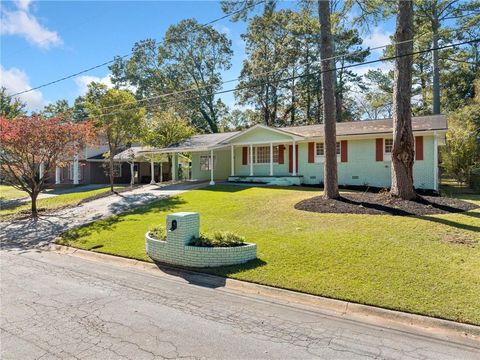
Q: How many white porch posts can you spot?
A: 4